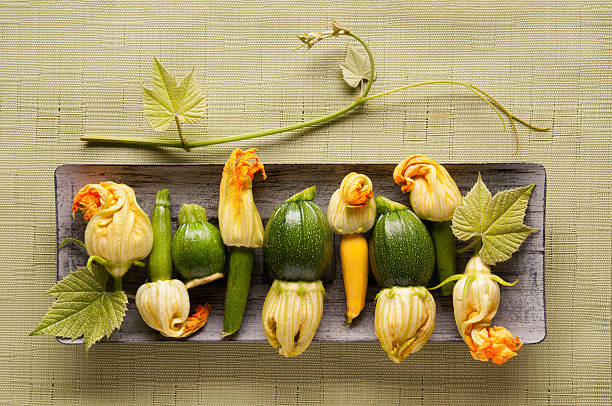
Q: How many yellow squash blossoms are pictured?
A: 8